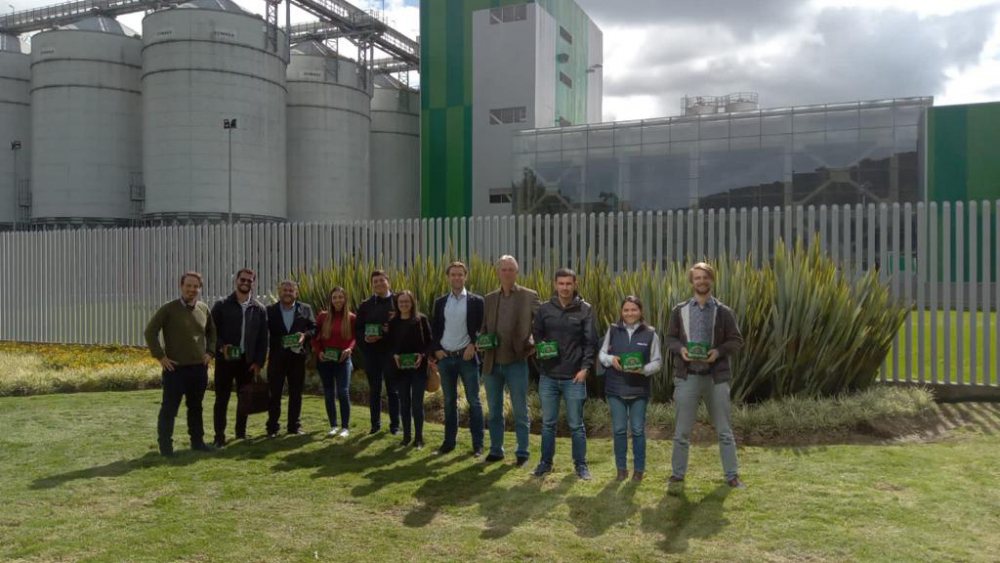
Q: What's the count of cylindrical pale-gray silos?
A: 5